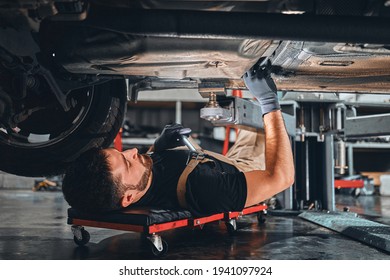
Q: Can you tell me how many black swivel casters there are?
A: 4